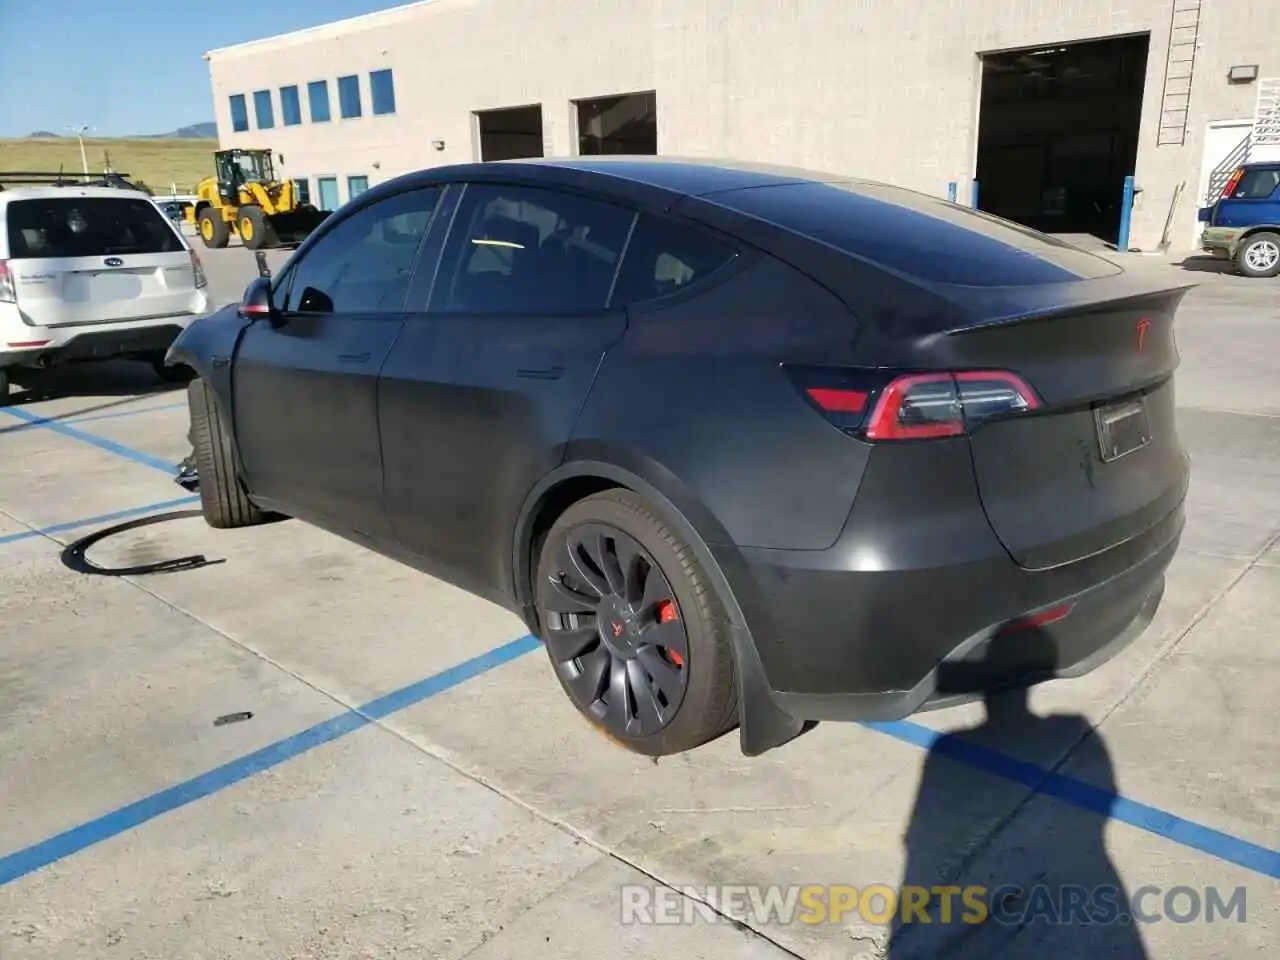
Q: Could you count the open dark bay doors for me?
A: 3